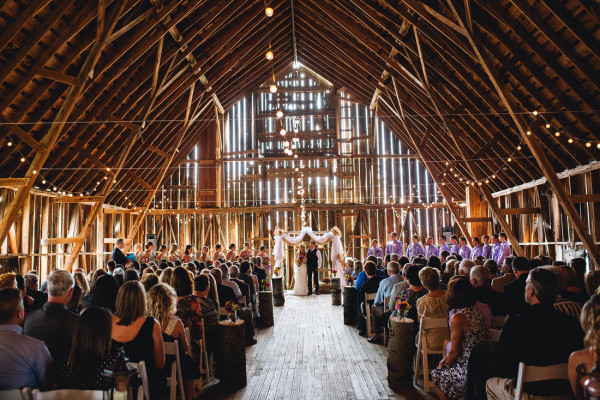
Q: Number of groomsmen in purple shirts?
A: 11